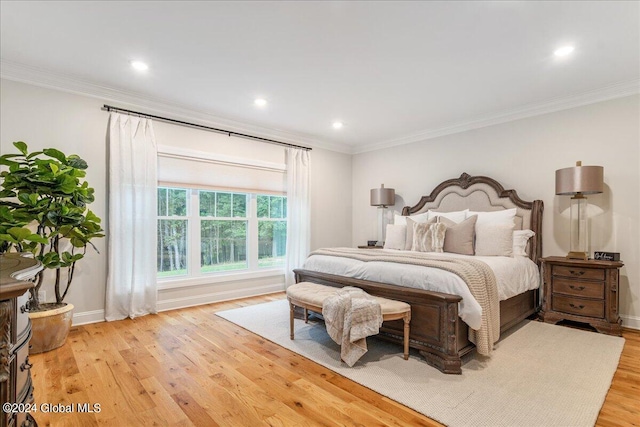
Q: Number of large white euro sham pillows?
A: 3